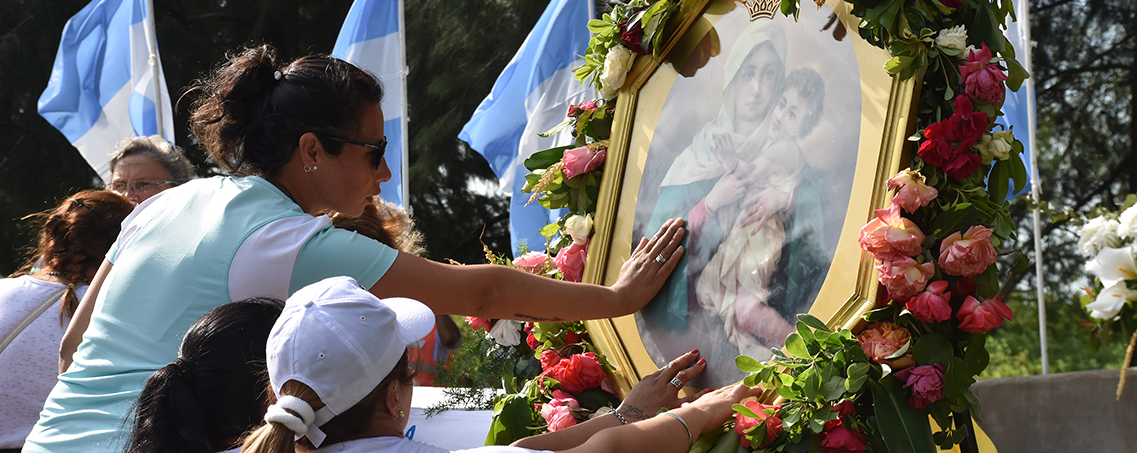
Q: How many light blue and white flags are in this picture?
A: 4